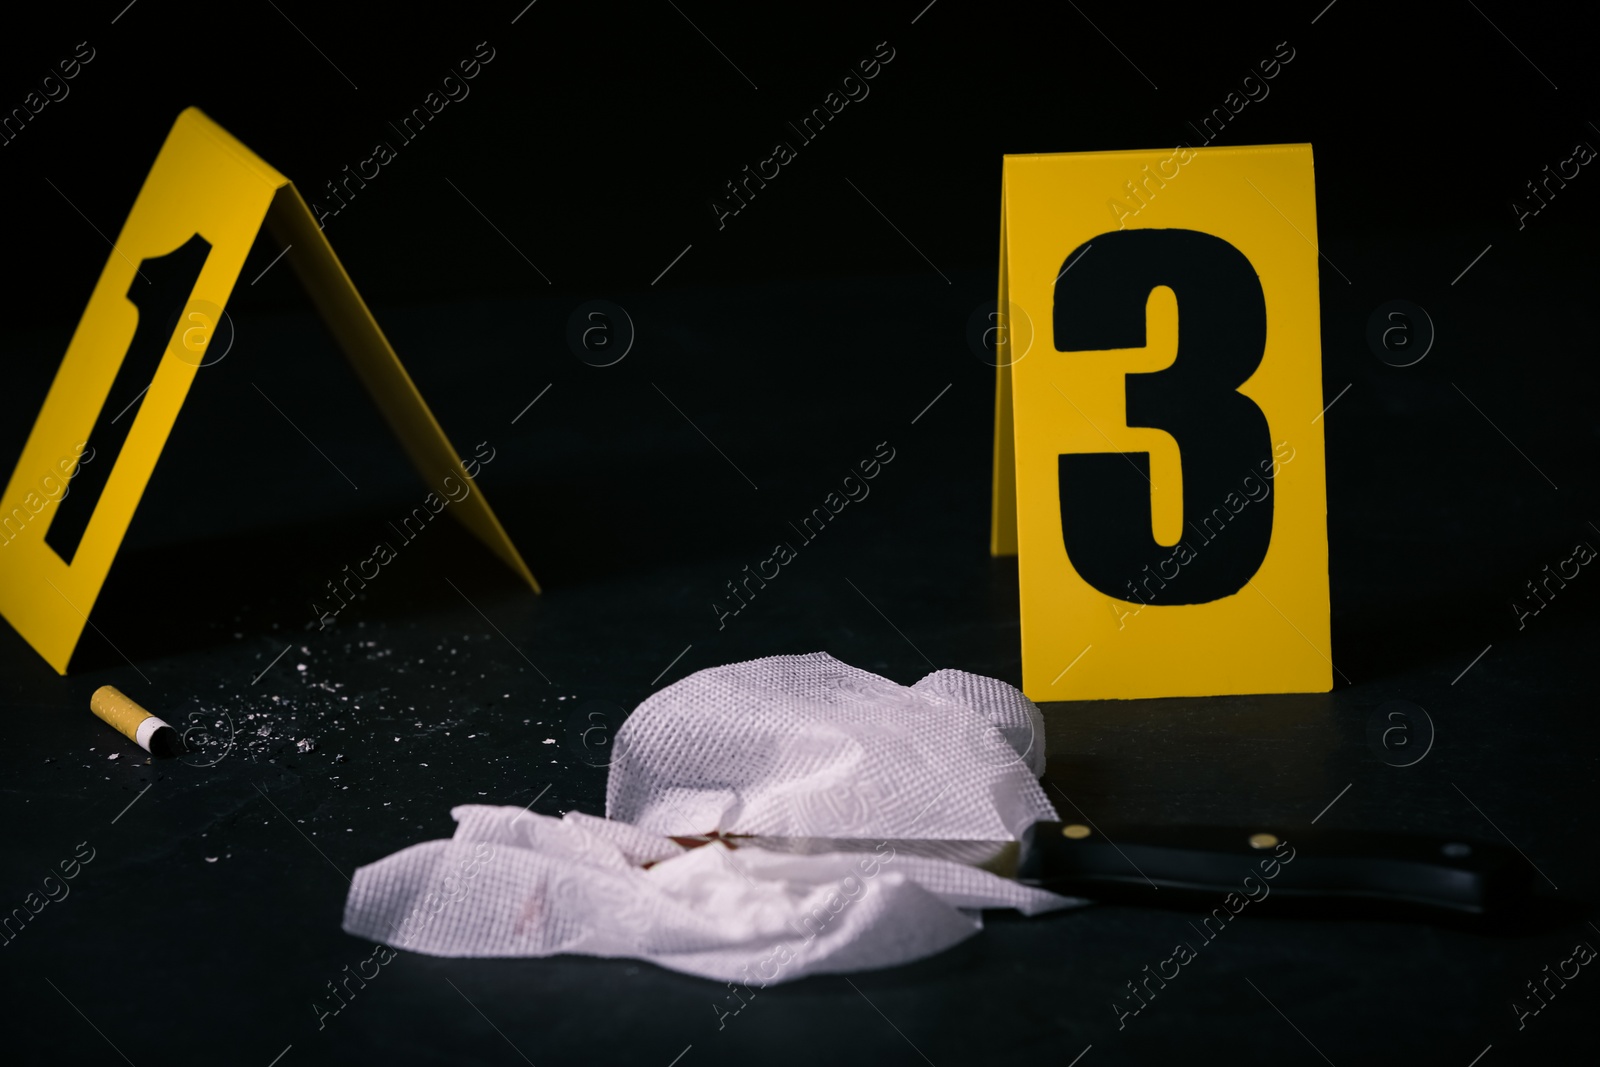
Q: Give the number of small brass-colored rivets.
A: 2